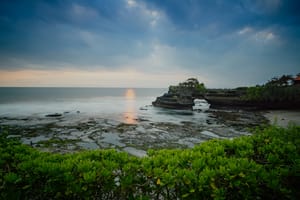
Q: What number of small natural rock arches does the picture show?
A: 1